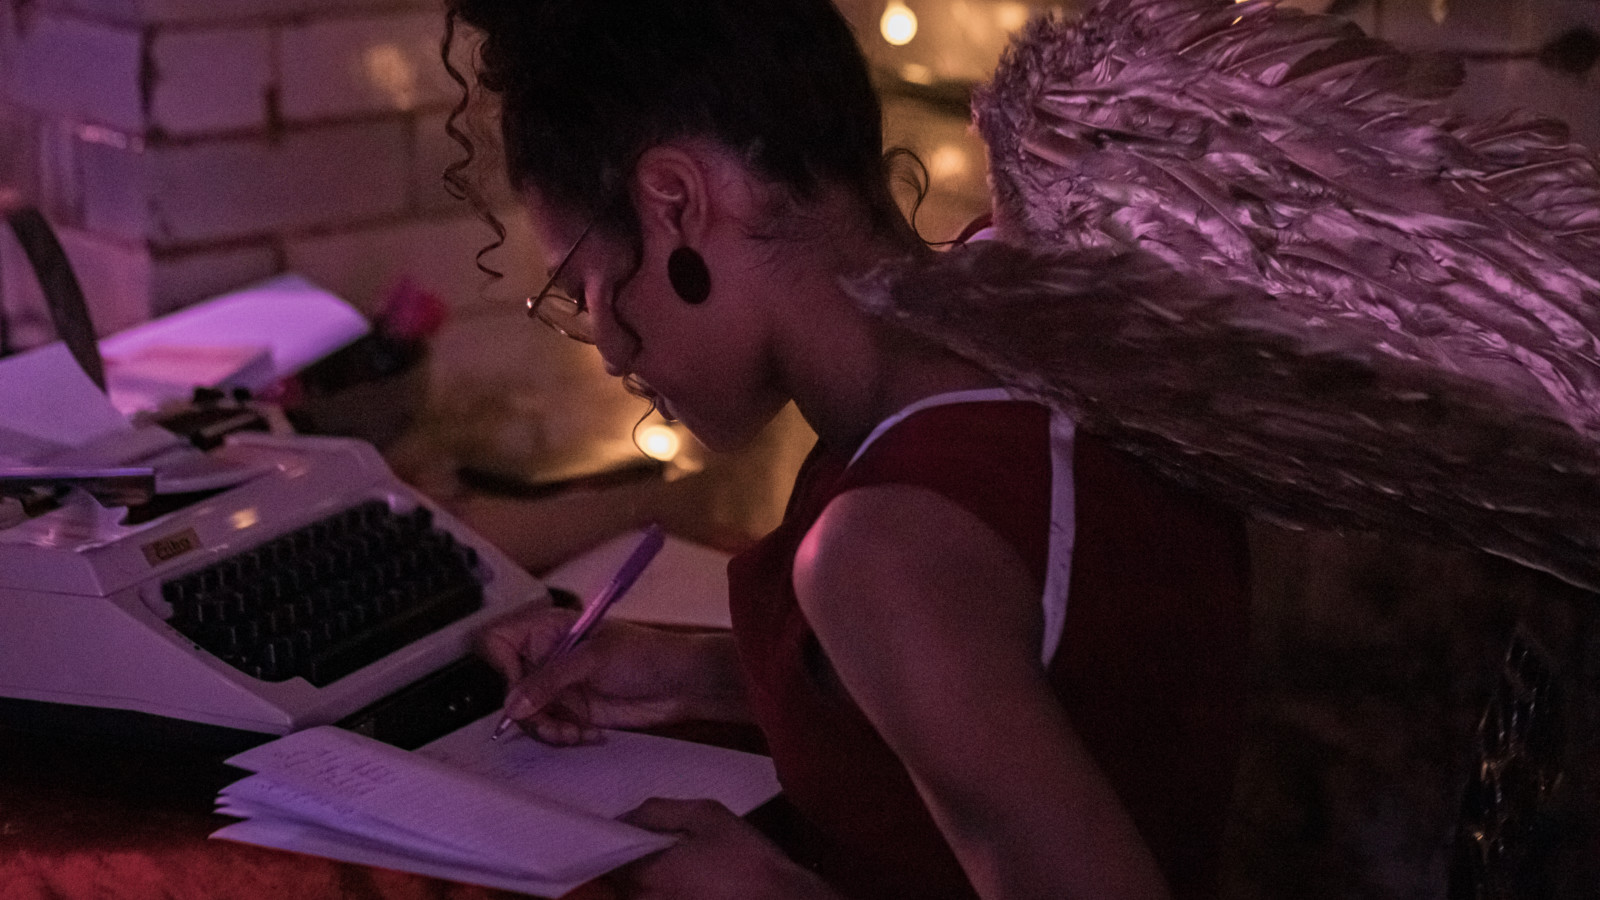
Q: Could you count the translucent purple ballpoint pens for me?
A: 1